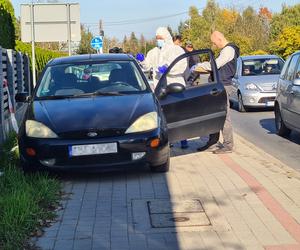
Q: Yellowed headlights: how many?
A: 2